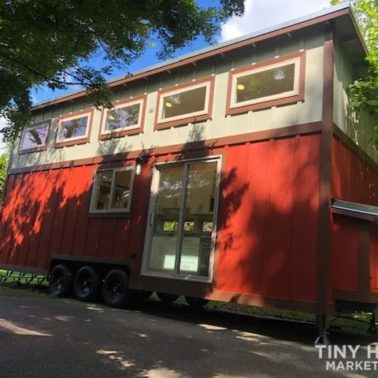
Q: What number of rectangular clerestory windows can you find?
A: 5